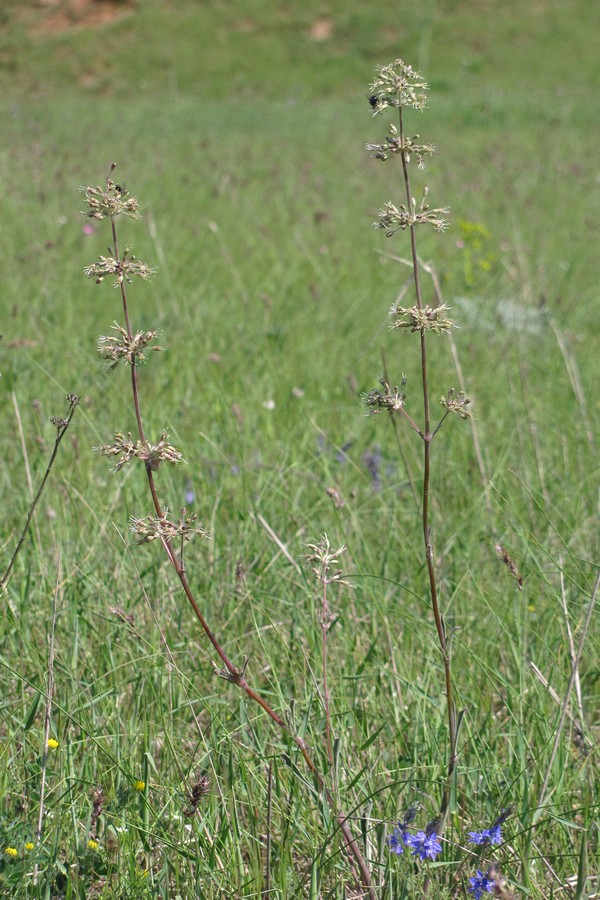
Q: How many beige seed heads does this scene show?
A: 12